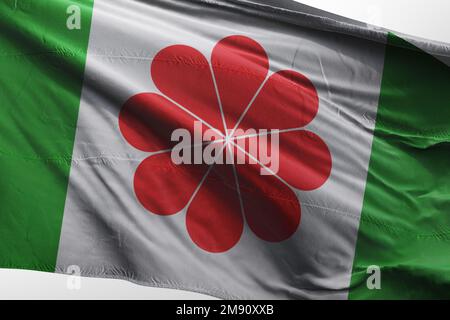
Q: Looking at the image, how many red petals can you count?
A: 8